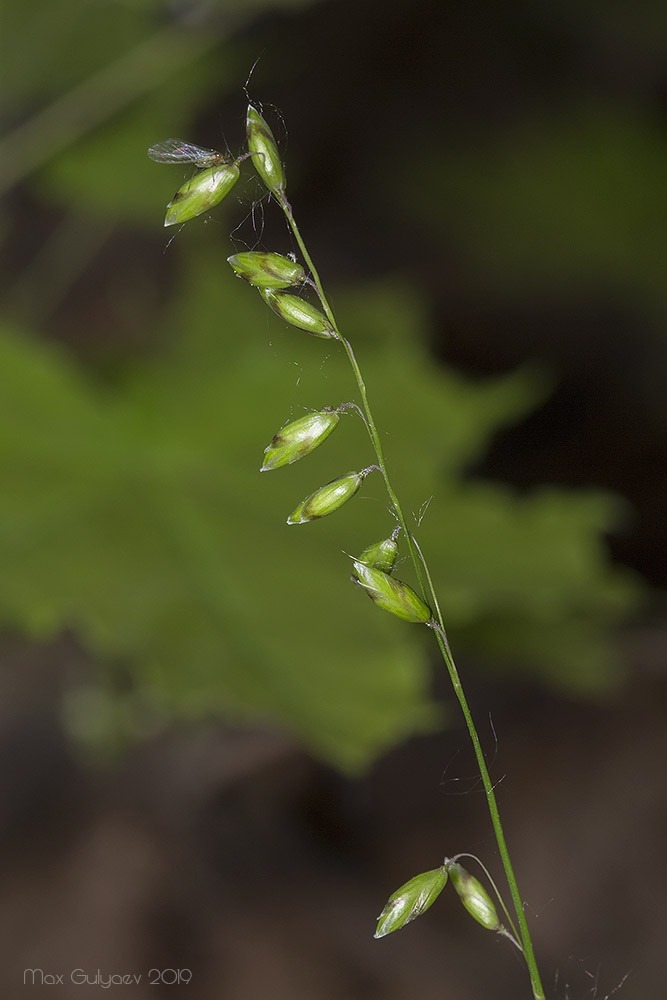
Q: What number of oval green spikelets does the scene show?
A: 10